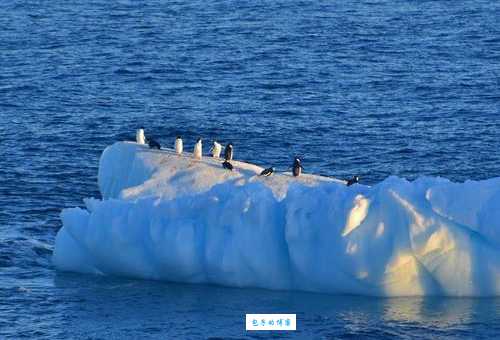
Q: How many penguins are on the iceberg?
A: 10